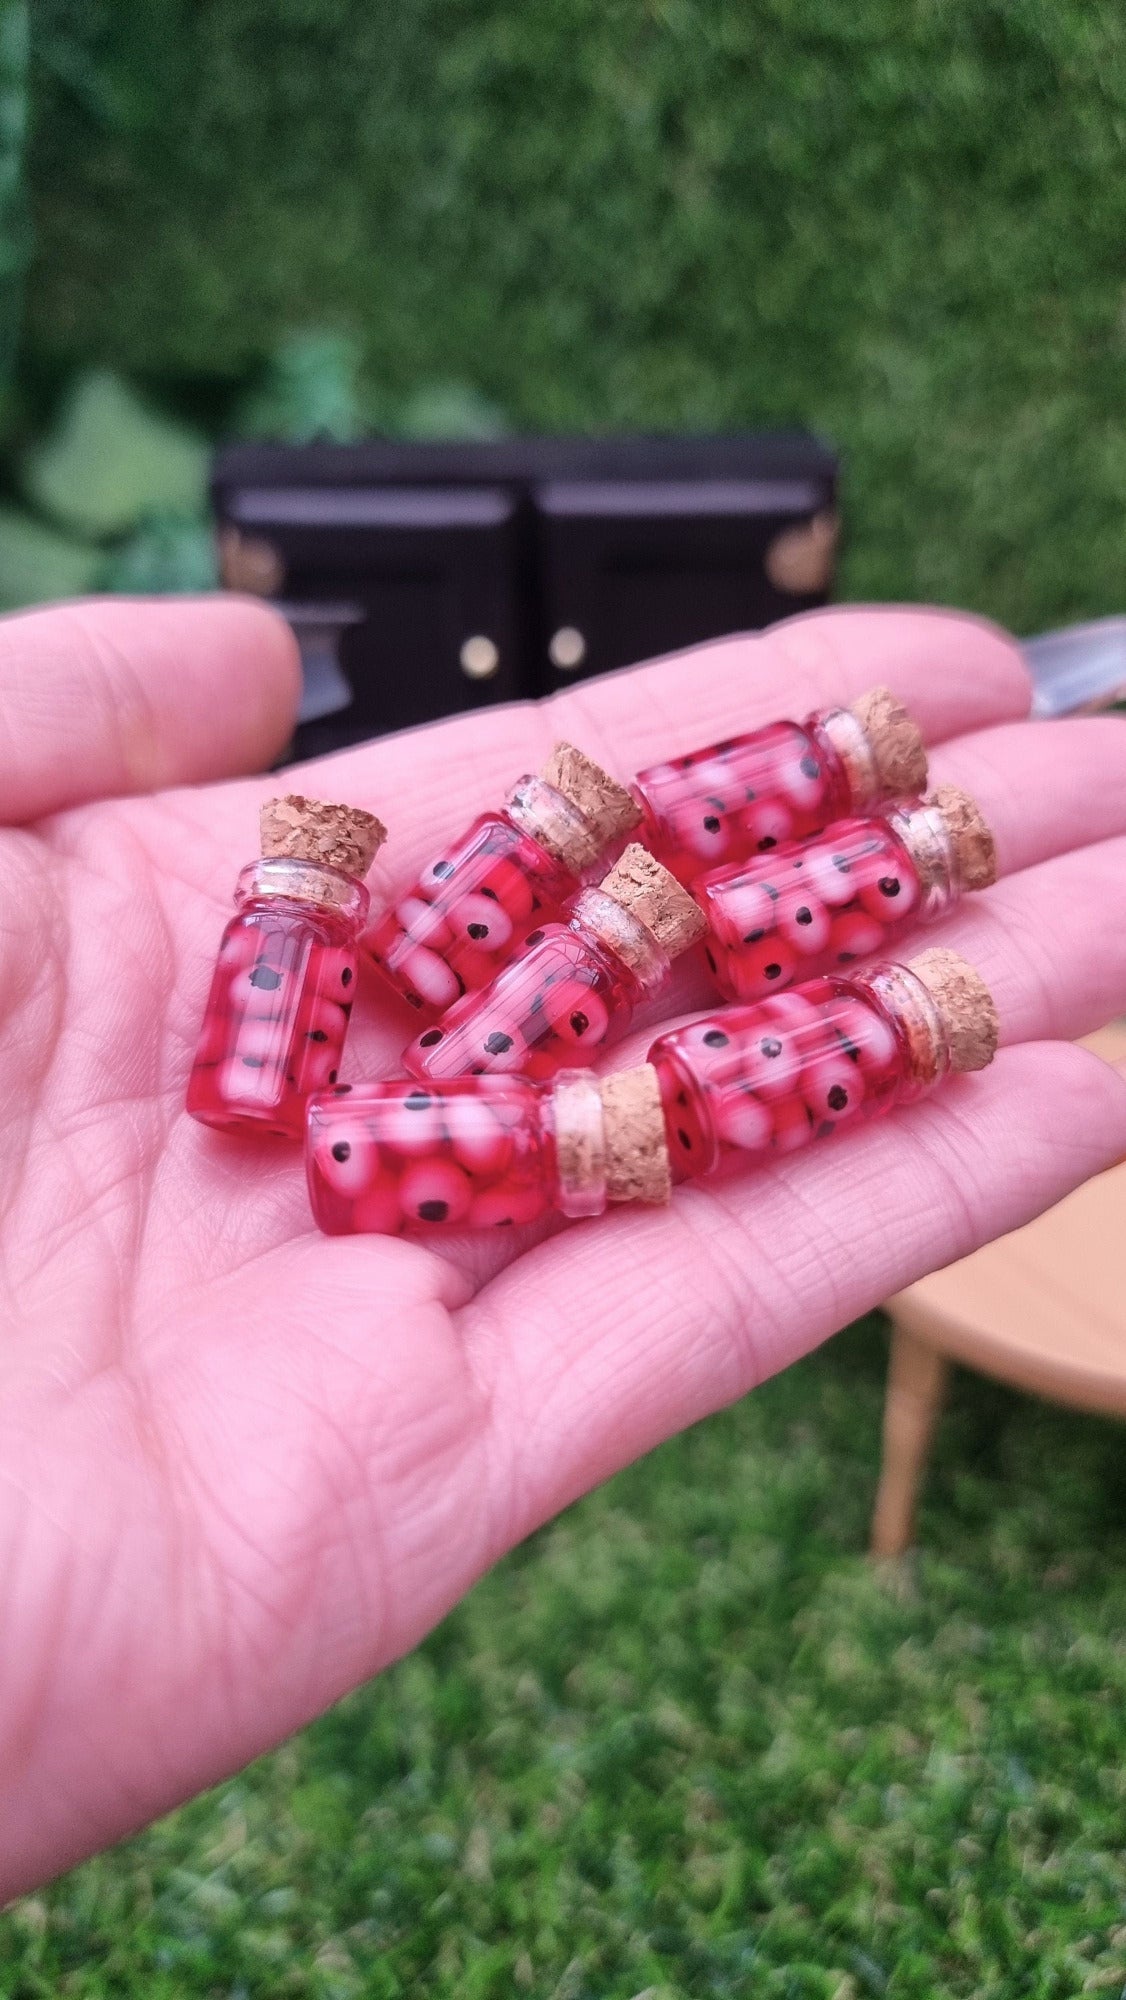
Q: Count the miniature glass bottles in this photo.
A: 7